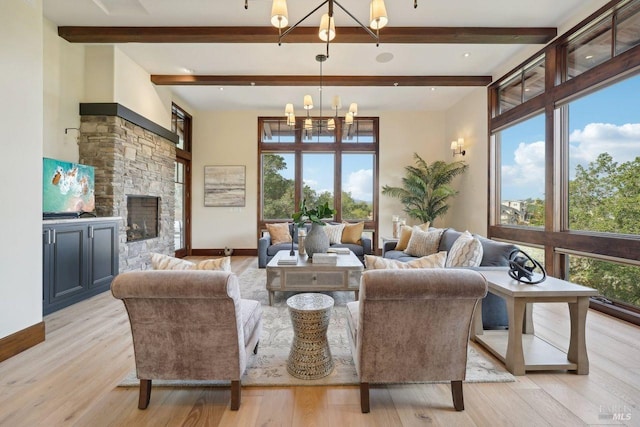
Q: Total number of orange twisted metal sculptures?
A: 0